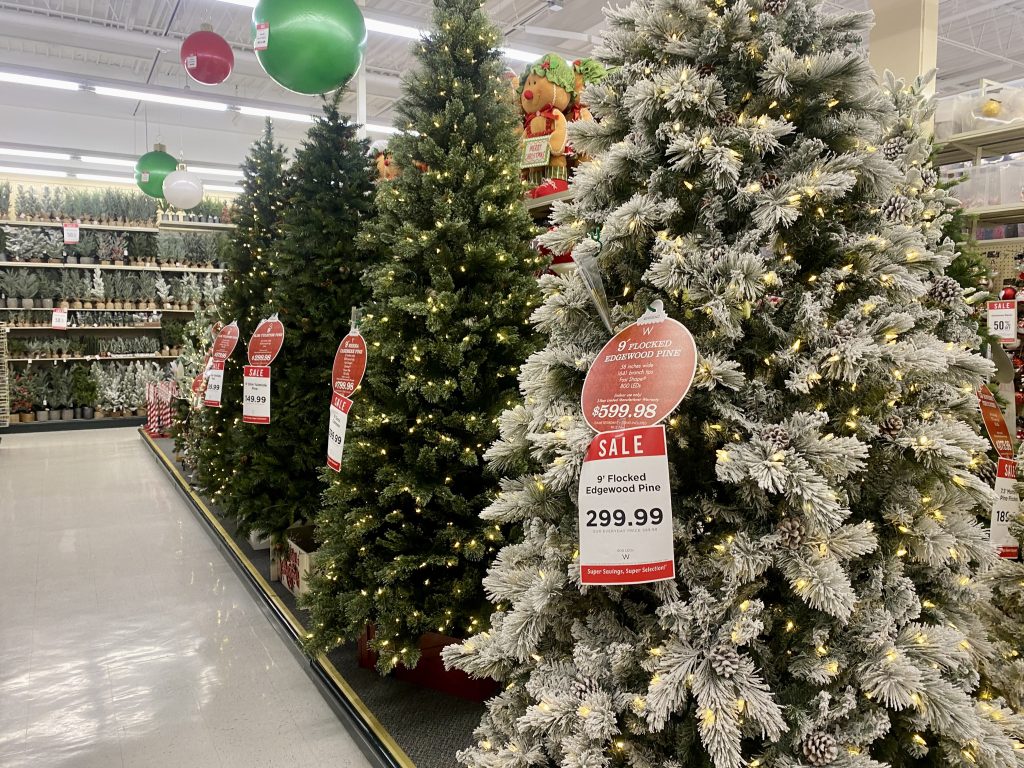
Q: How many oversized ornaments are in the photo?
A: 4